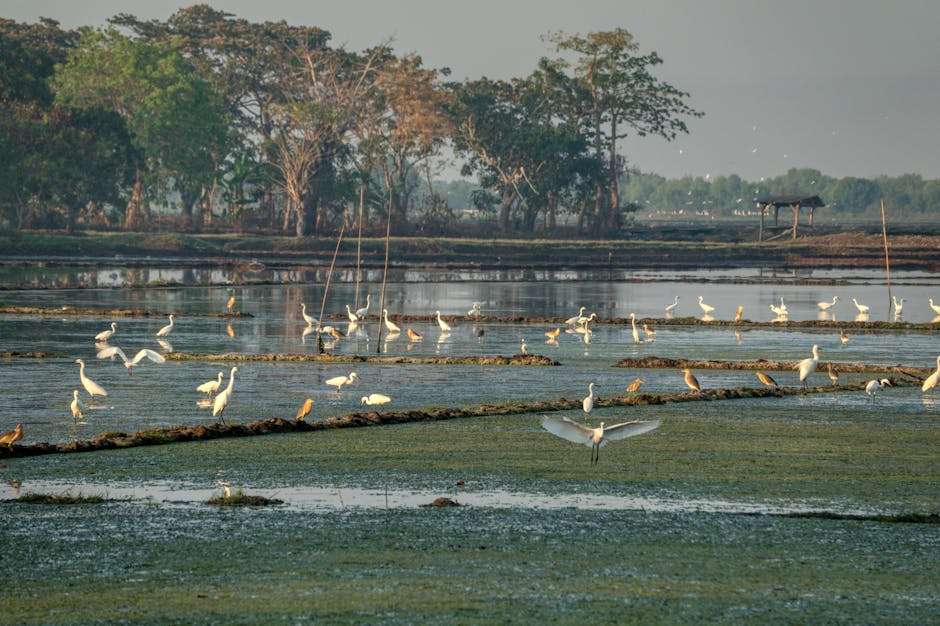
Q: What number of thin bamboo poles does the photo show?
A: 4